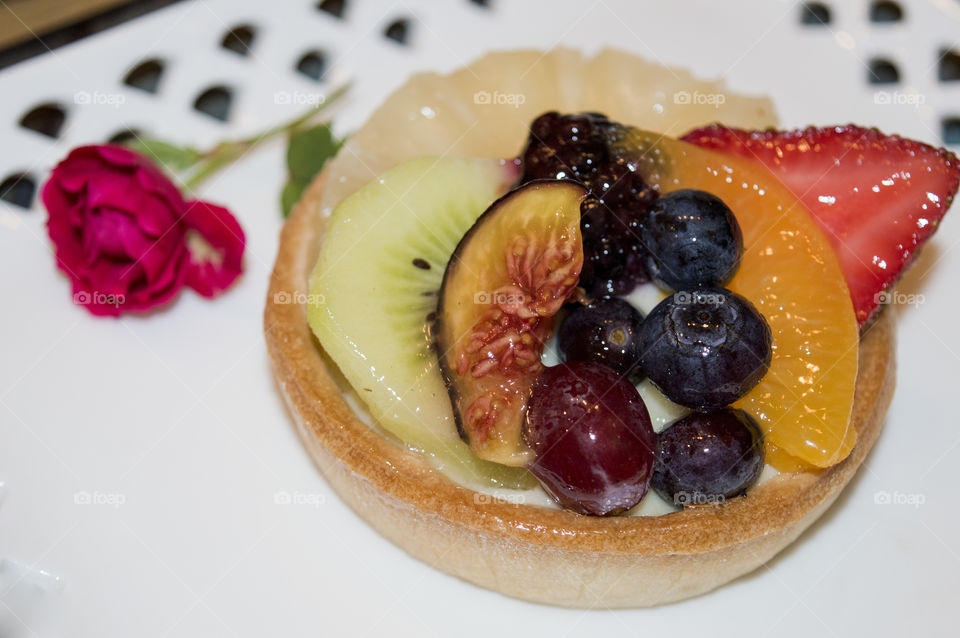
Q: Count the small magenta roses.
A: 1